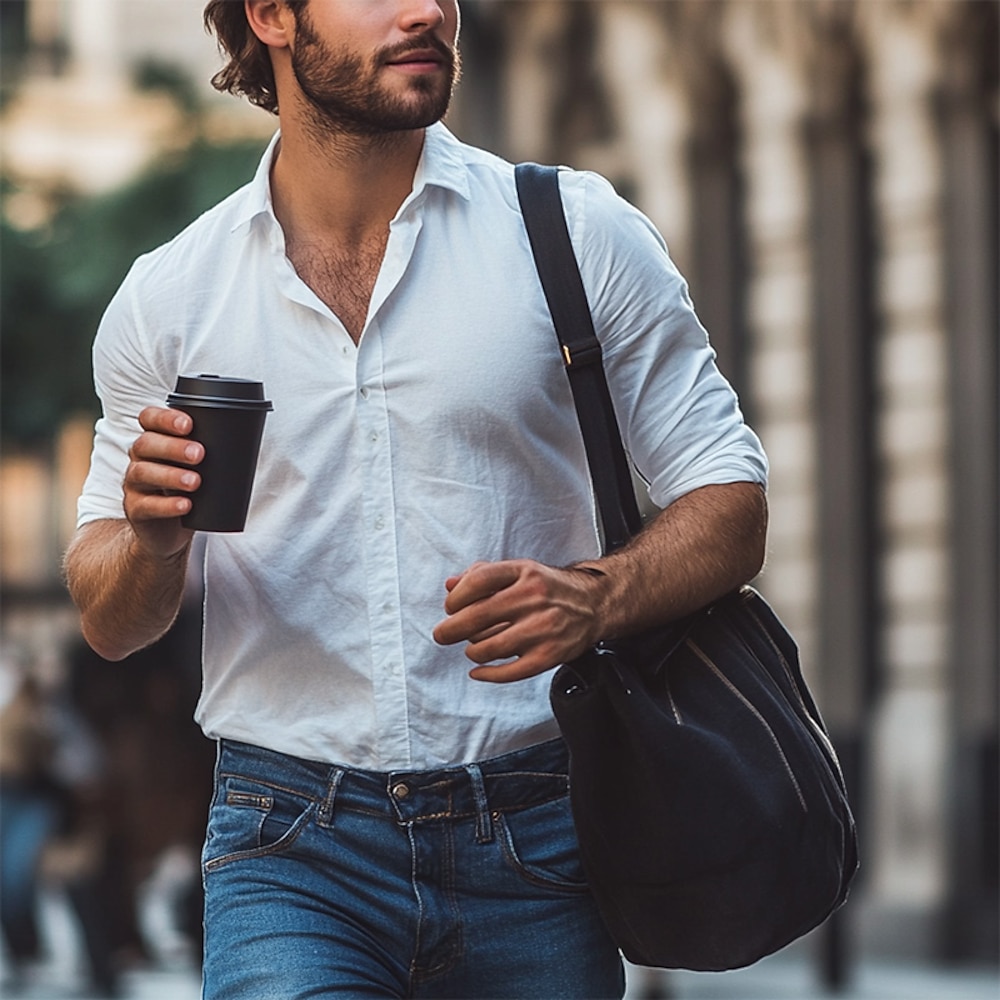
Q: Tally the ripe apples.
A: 0